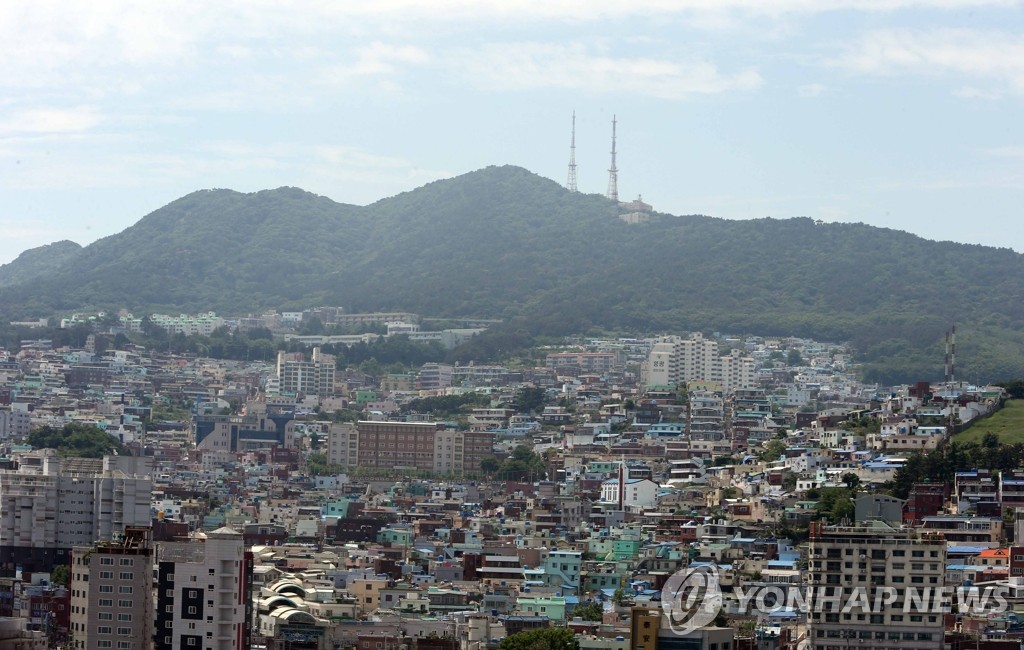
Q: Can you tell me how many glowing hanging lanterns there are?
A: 0